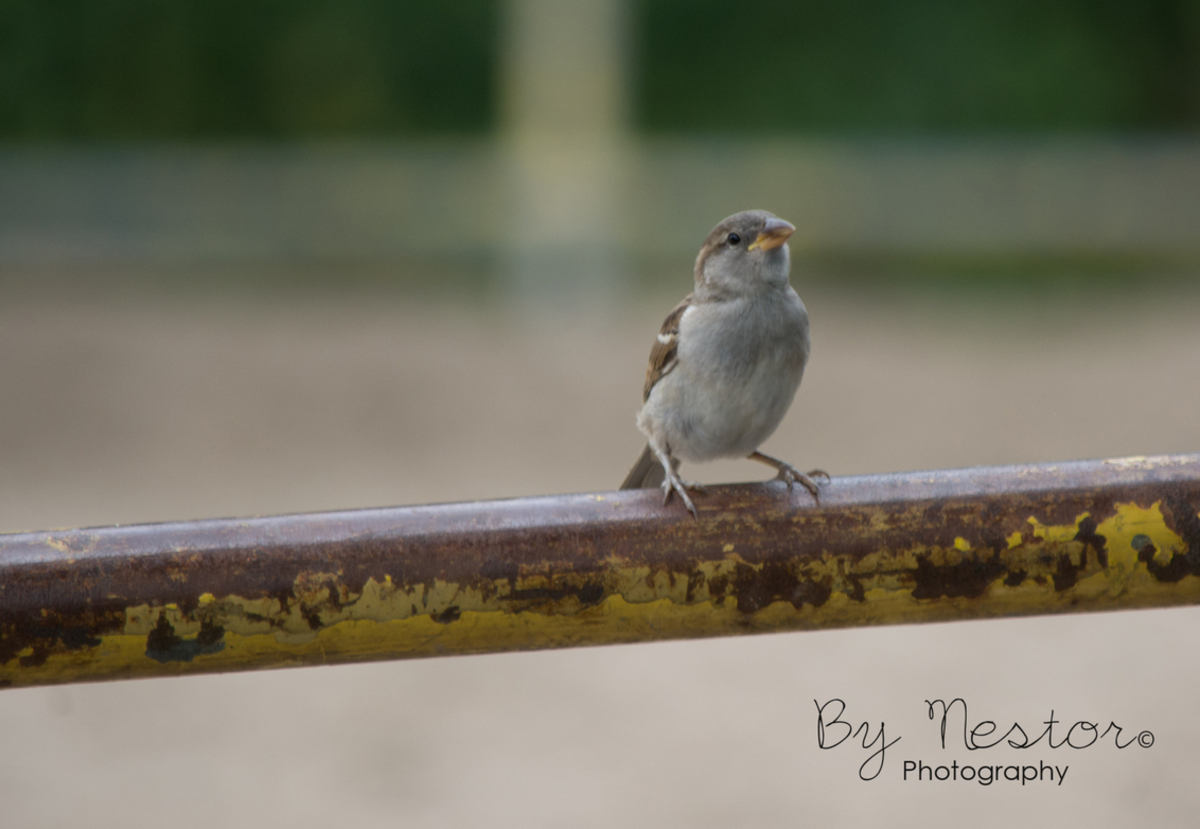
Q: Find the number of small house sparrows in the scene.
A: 1